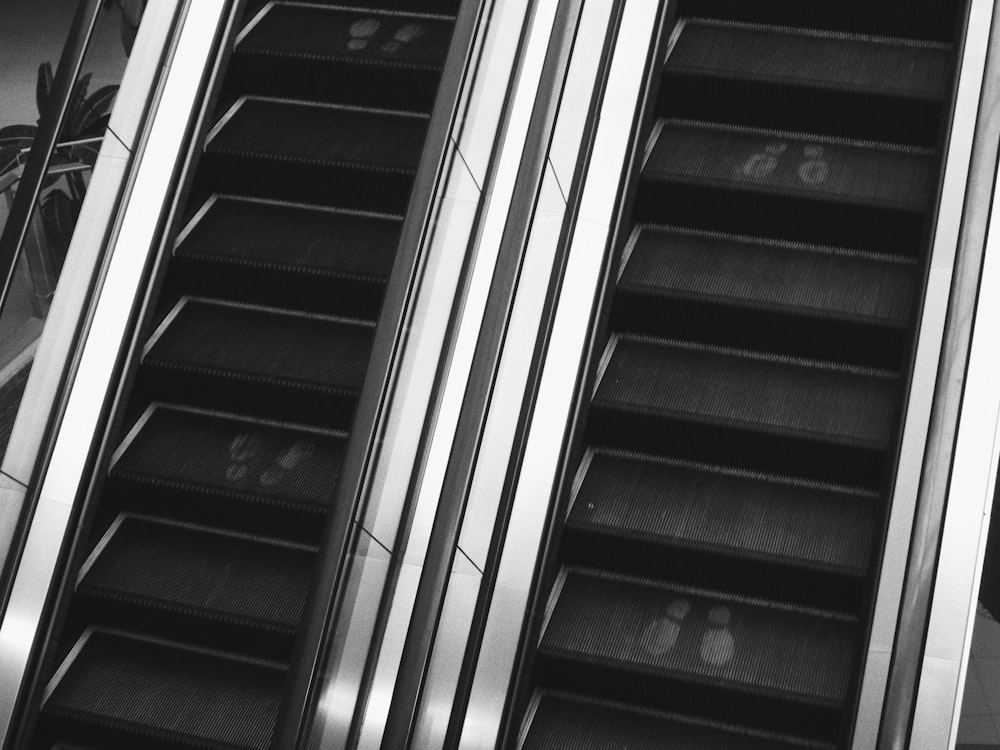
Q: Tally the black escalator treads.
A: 14